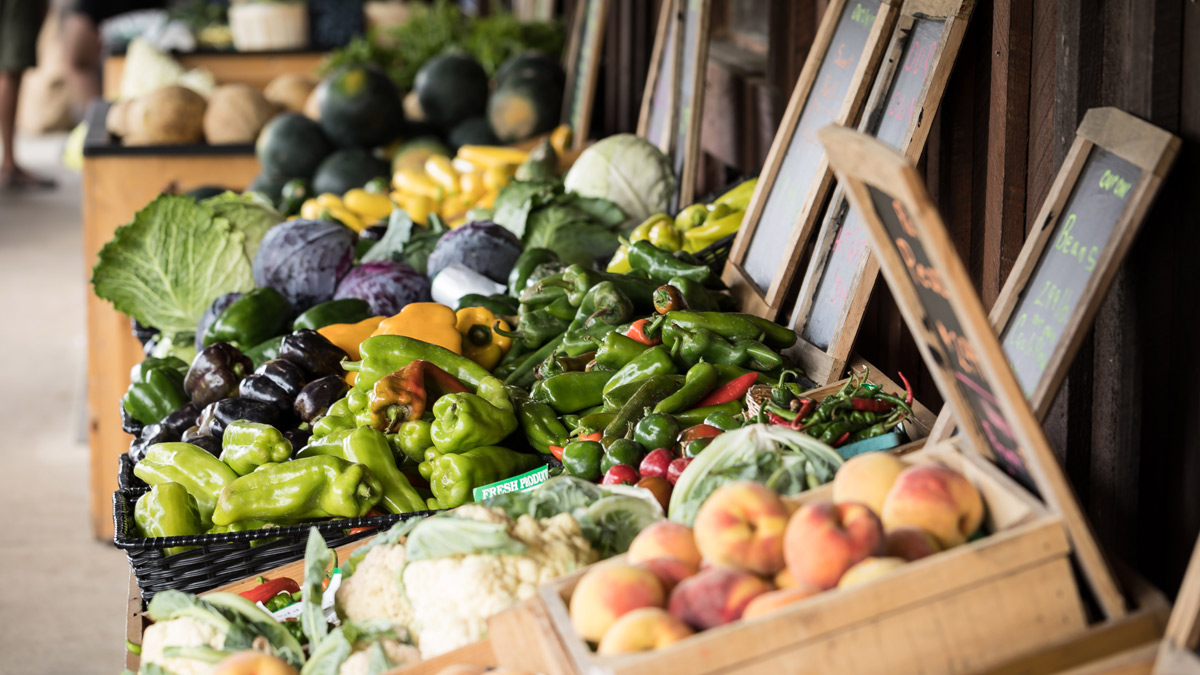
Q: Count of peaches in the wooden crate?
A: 13